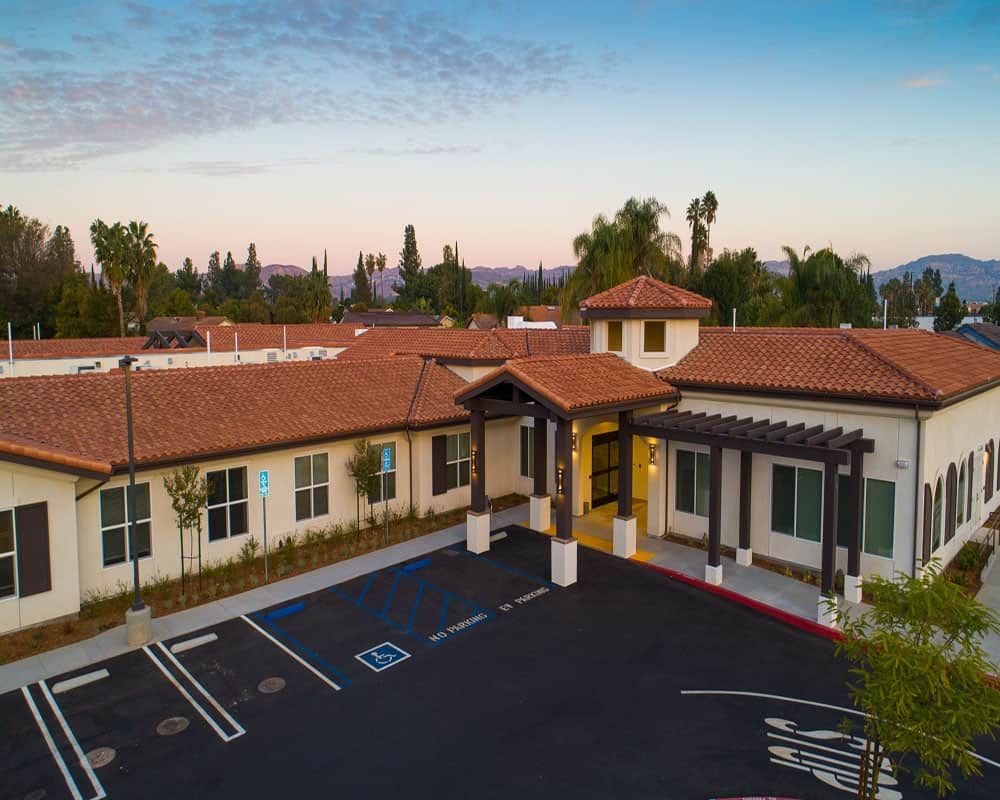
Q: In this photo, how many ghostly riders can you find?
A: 0